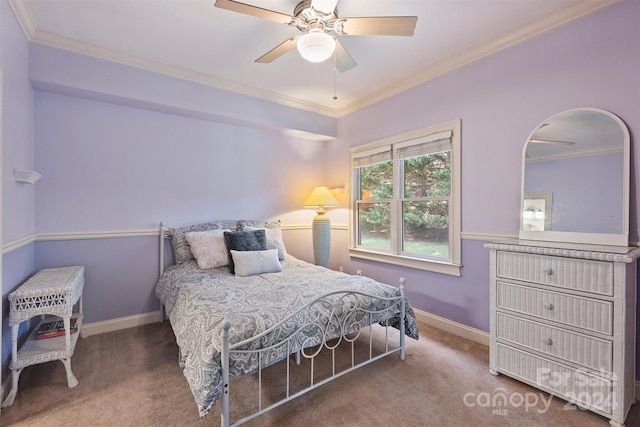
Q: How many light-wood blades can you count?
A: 5